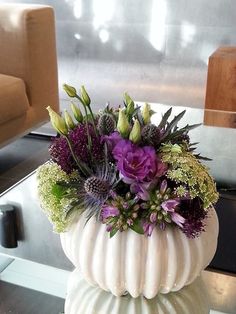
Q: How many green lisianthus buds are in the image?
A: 9